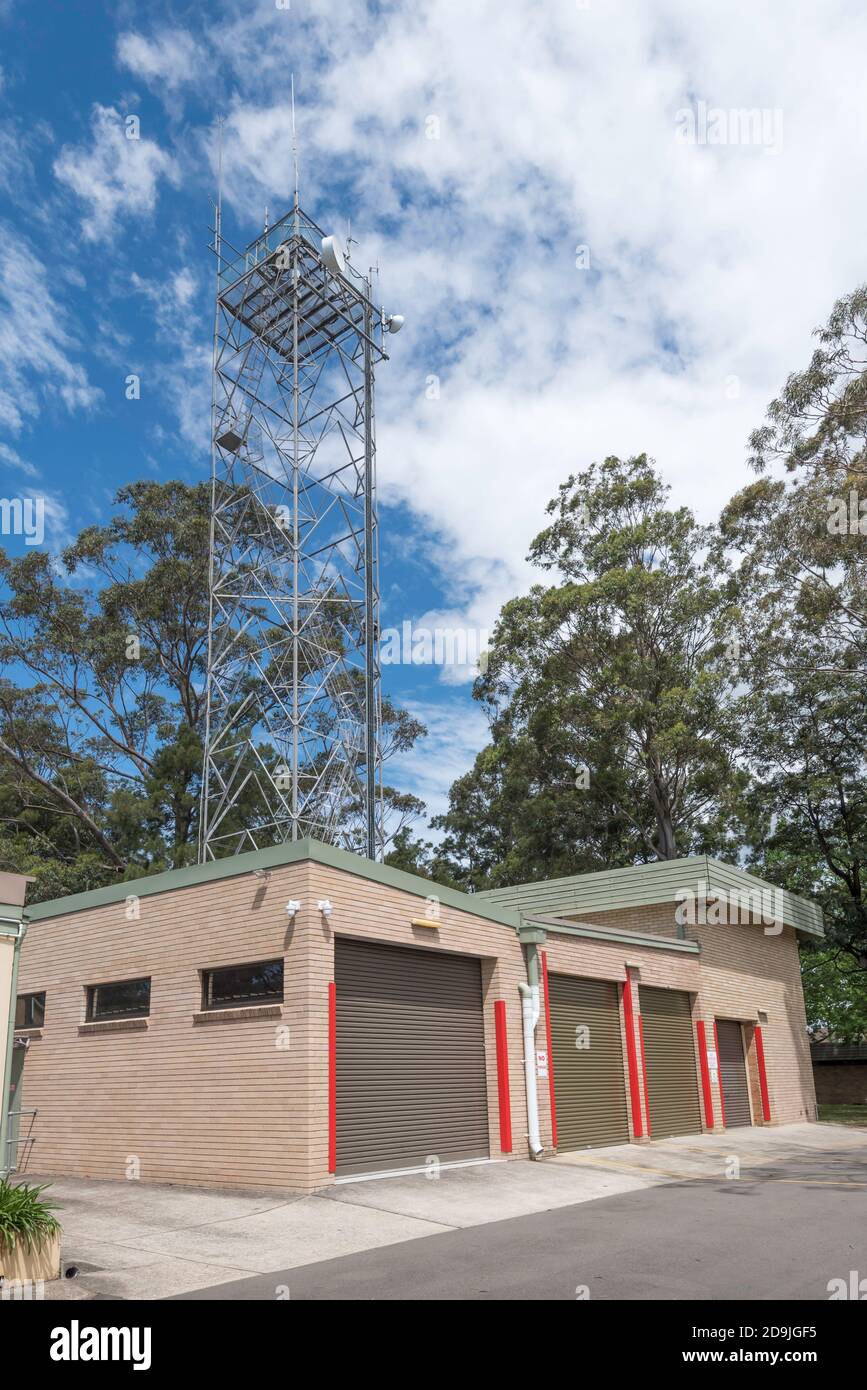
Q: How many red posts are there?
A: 8